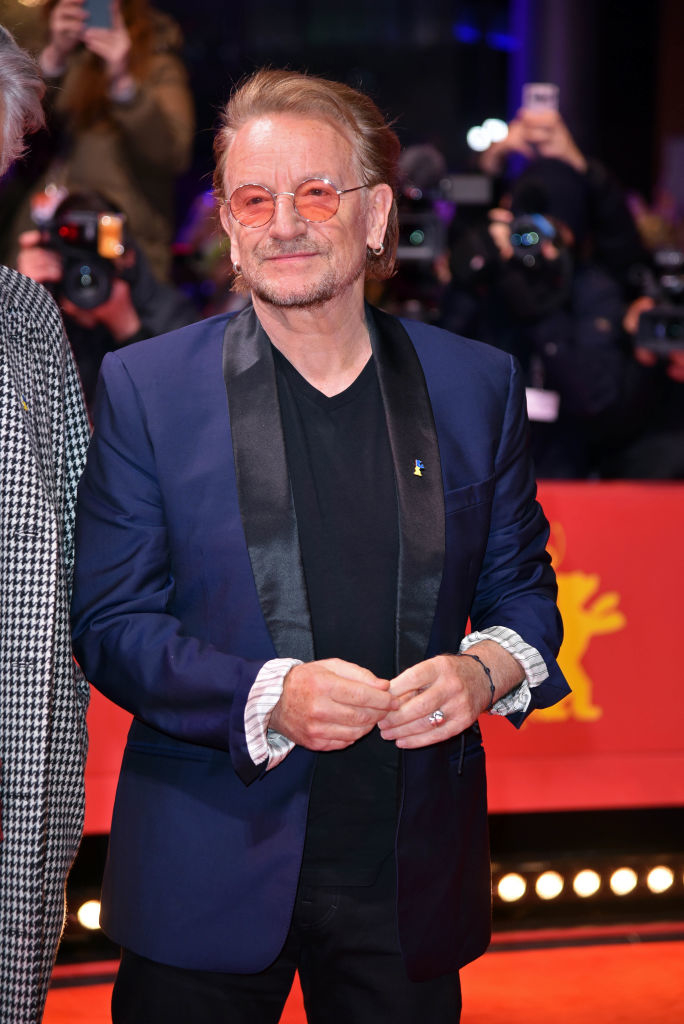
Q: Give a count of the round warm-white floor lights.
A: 6